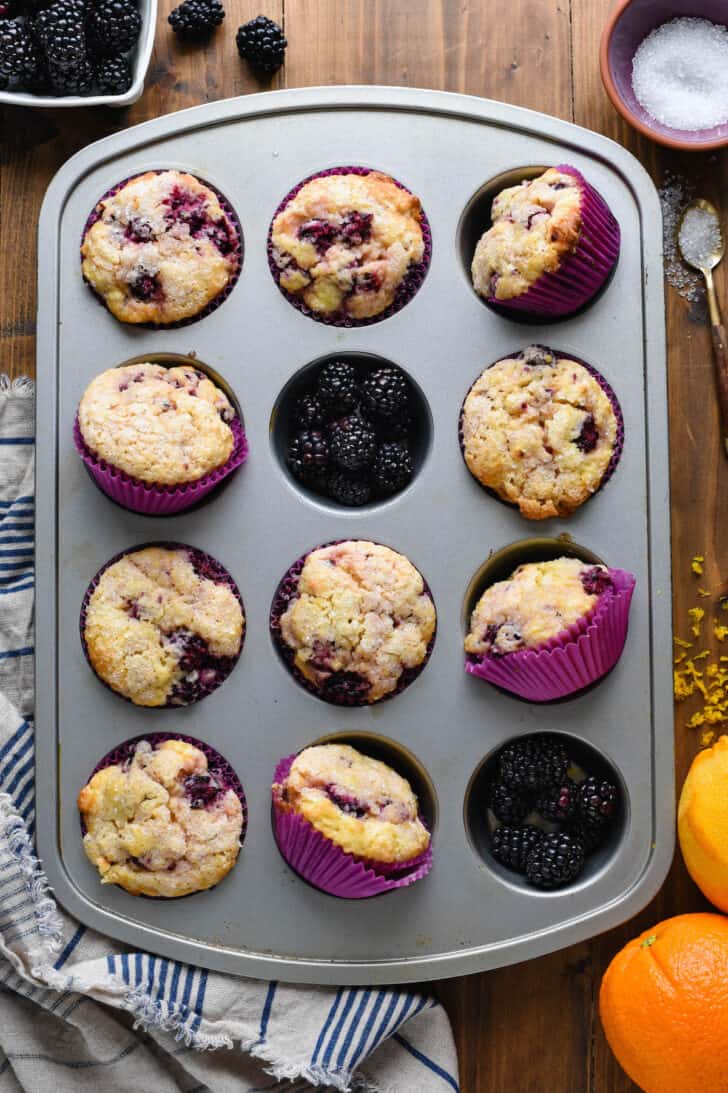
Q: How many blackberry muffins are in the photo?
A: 10